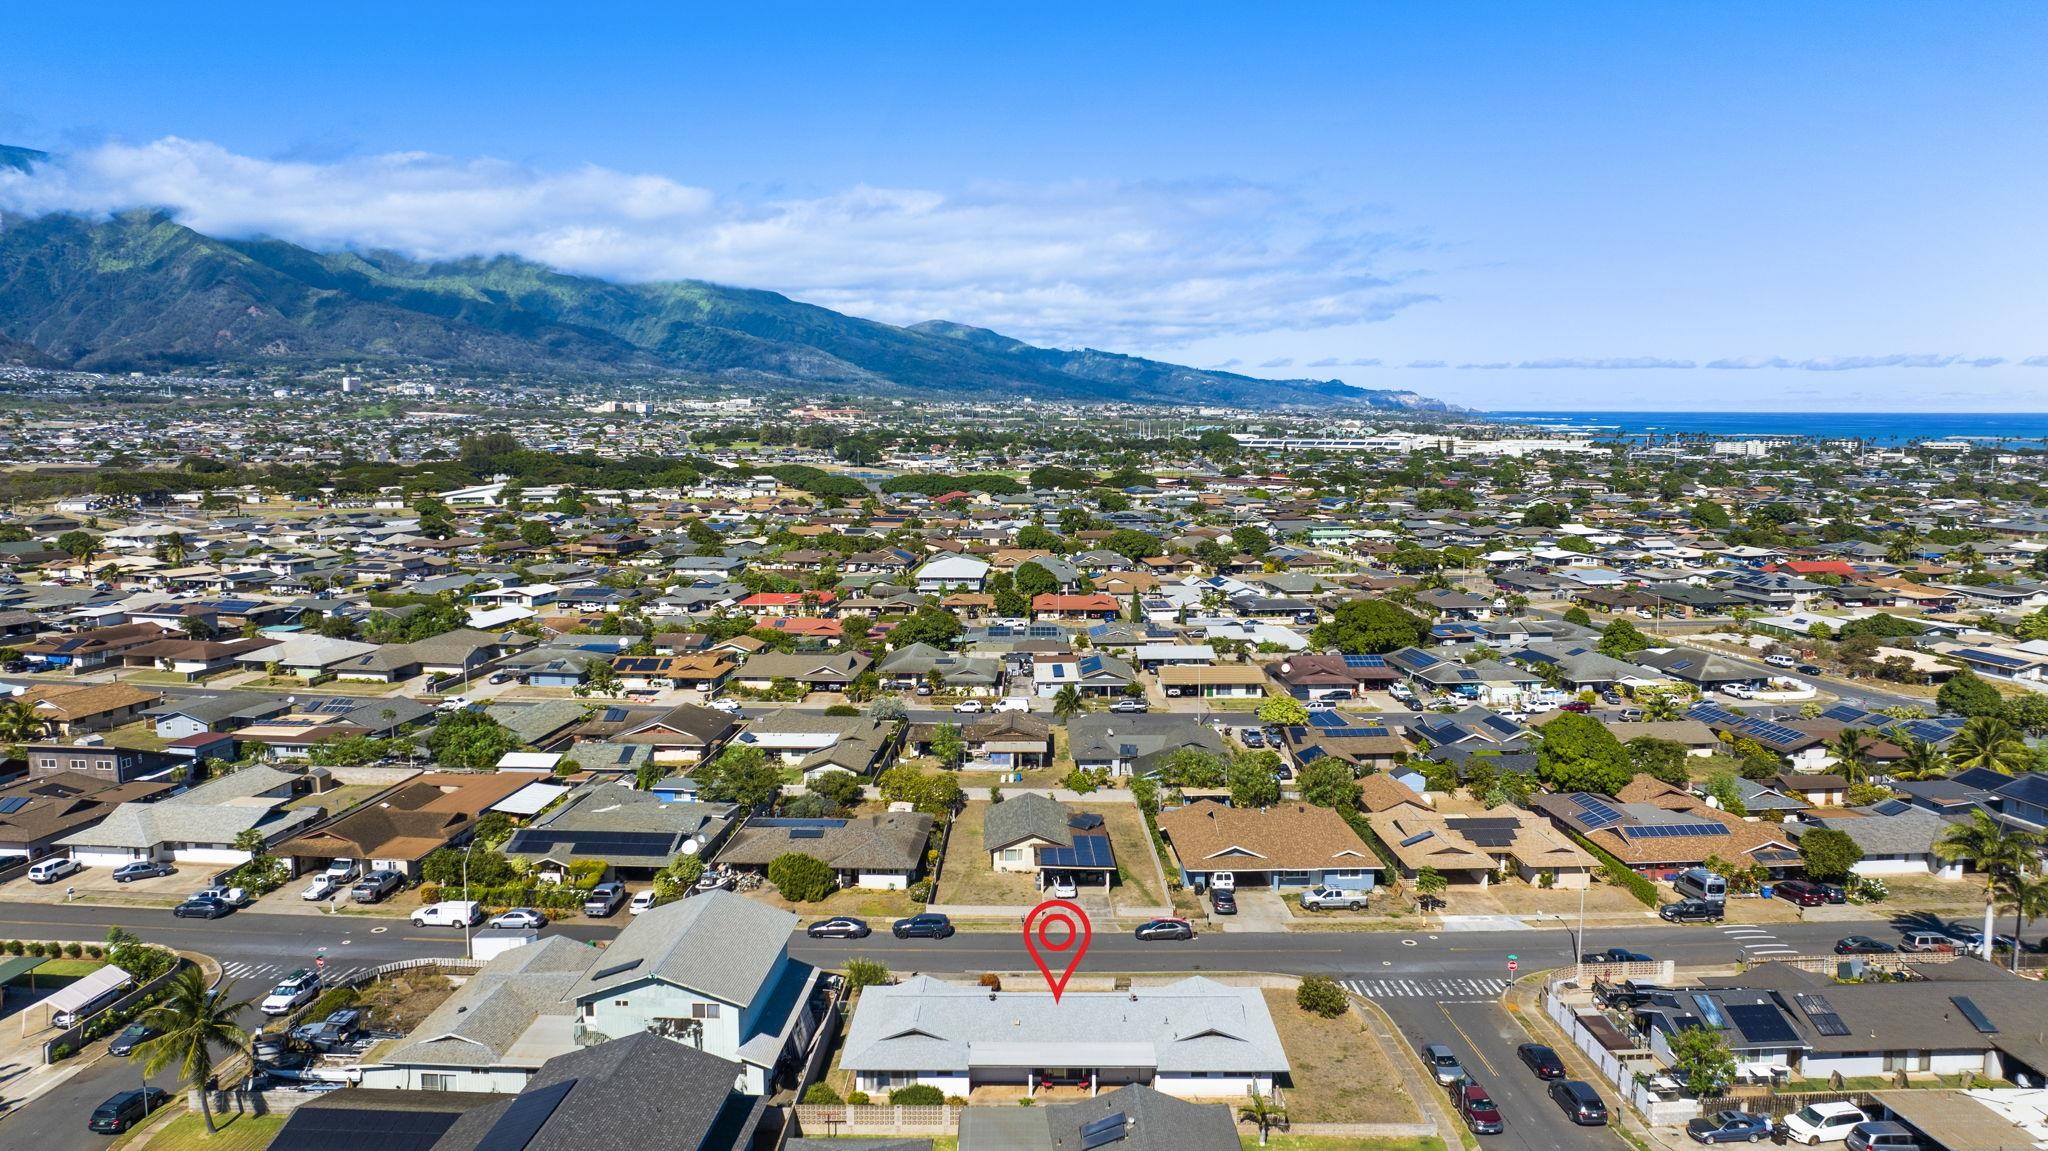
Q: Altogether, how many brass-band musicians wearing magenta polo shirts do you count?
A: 0